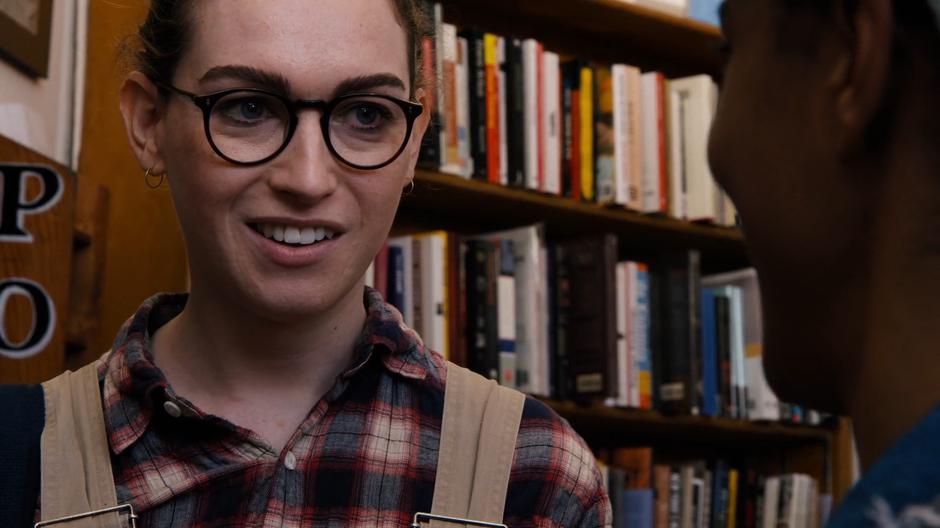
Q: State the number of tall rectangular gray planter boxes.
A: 0